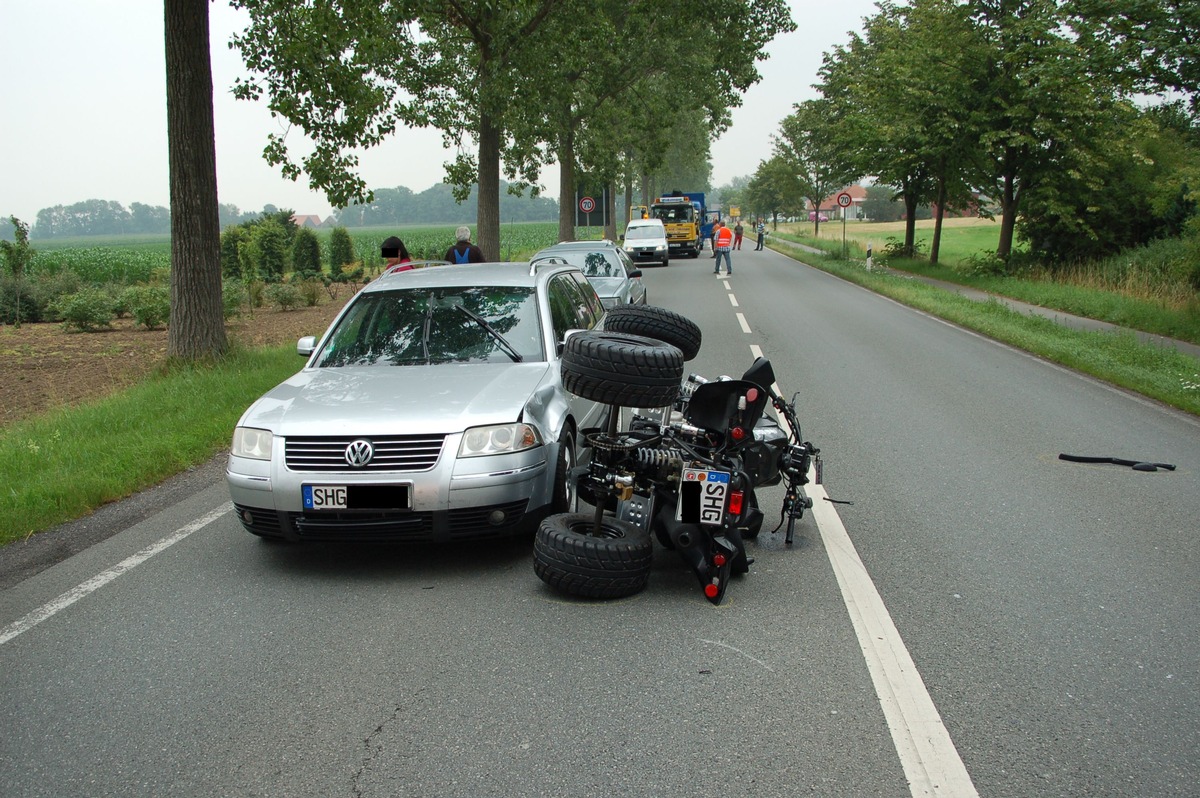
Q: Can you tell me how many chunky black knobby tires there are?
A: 3